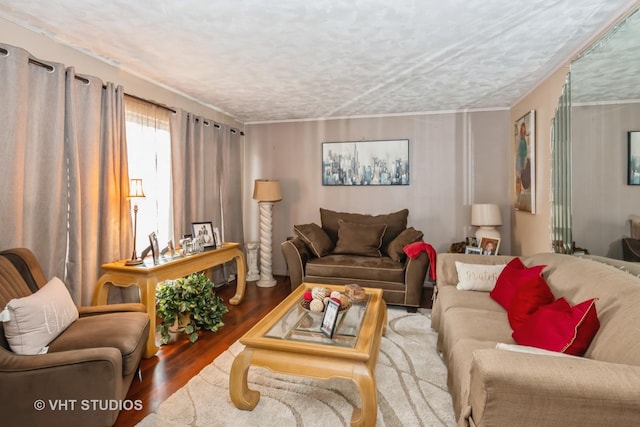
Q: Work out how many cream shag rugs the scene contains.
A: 1